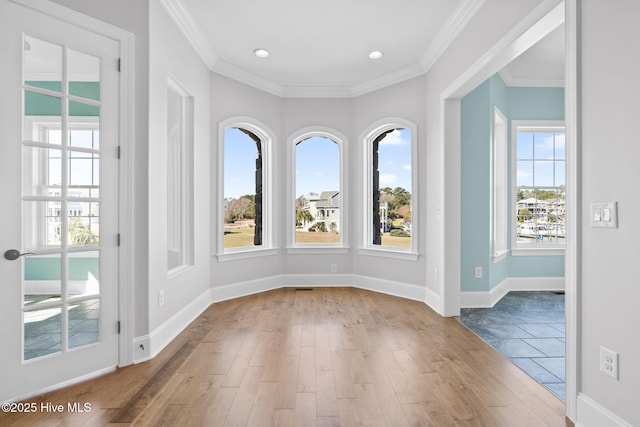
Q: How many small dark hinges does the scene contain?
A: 4